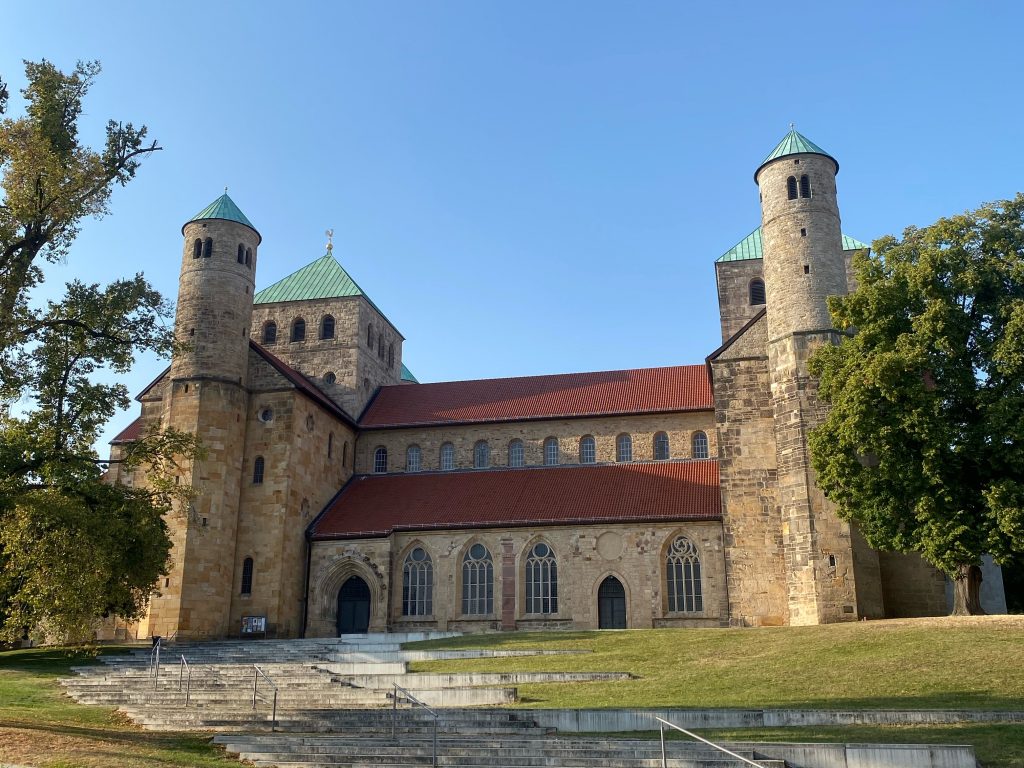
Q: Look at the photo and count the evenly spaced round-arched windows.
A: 10